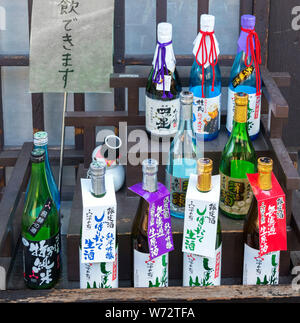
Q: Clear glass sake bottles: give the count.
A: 1